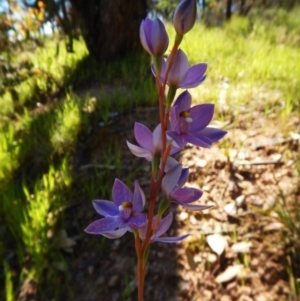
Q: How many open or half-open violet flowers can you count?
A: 6